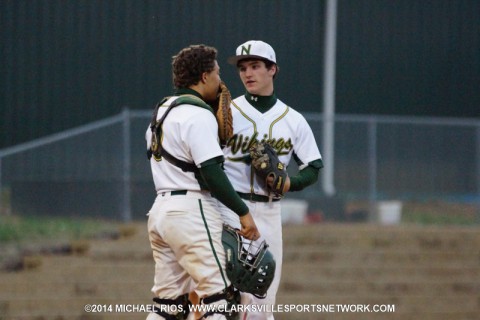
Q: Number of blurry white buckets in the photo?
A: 2